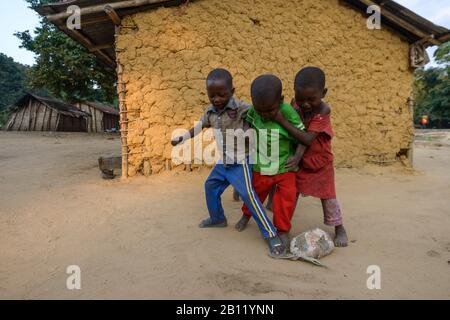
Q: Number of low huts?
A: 2